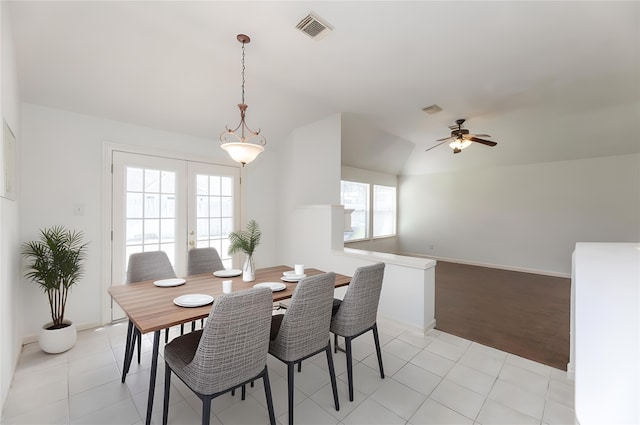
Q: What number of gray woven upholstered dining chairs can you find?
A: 5